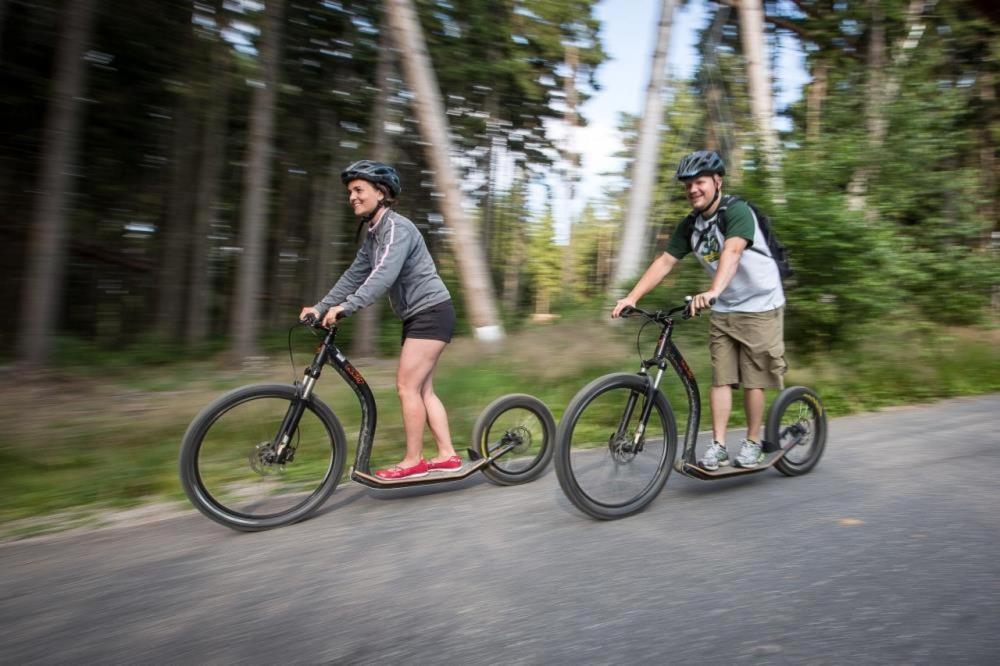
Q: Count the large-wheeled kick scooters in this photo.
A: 2